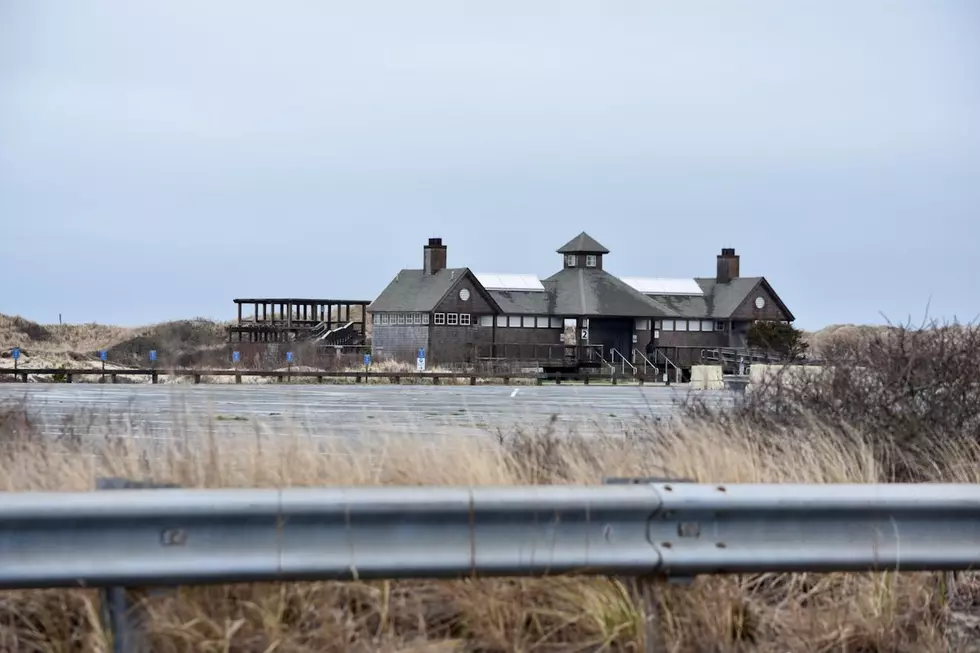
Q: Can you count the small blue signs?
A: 7